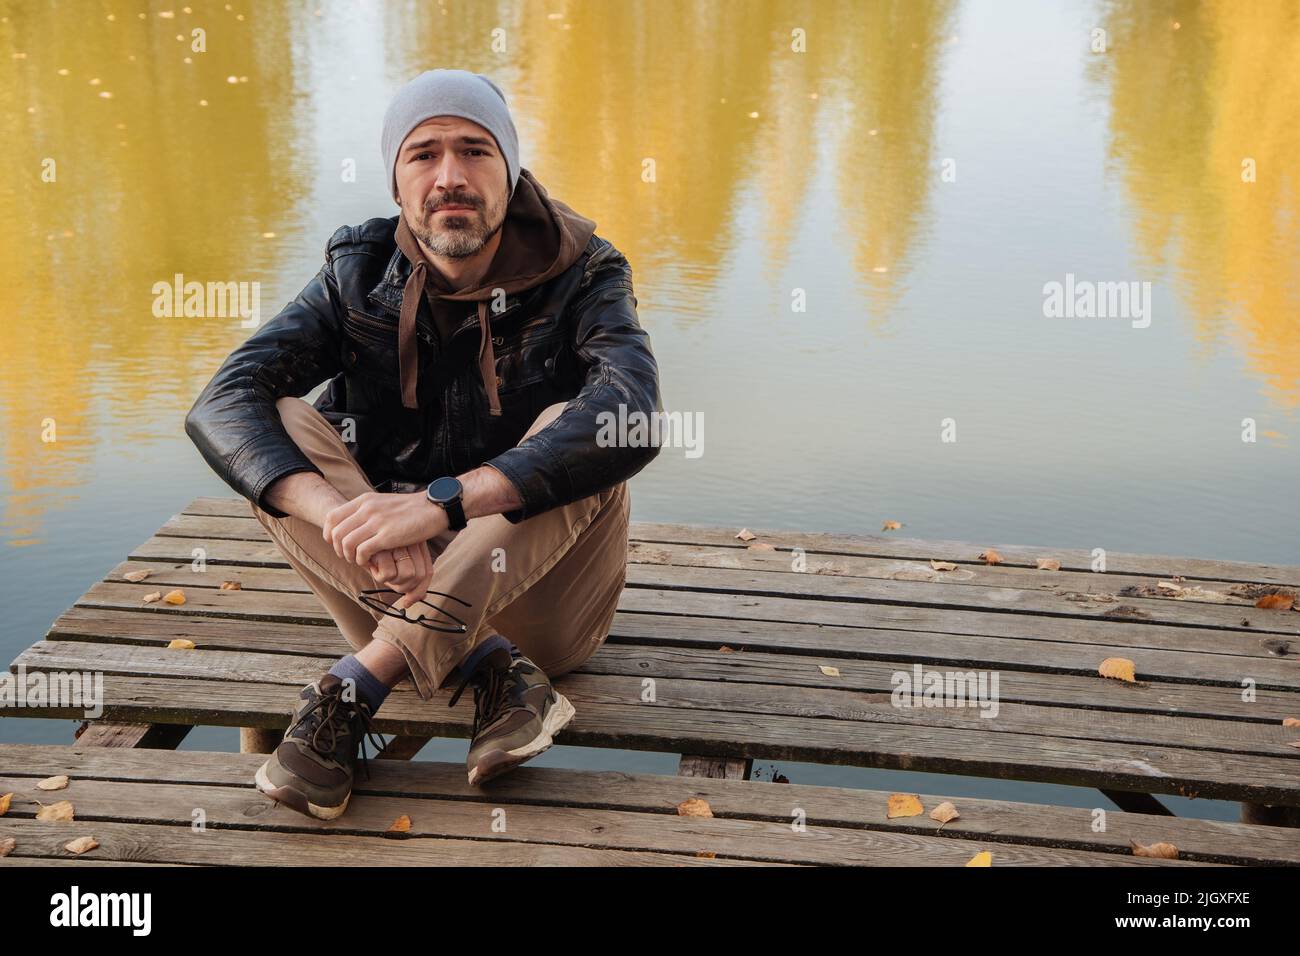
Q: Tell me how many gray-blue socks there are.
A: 2